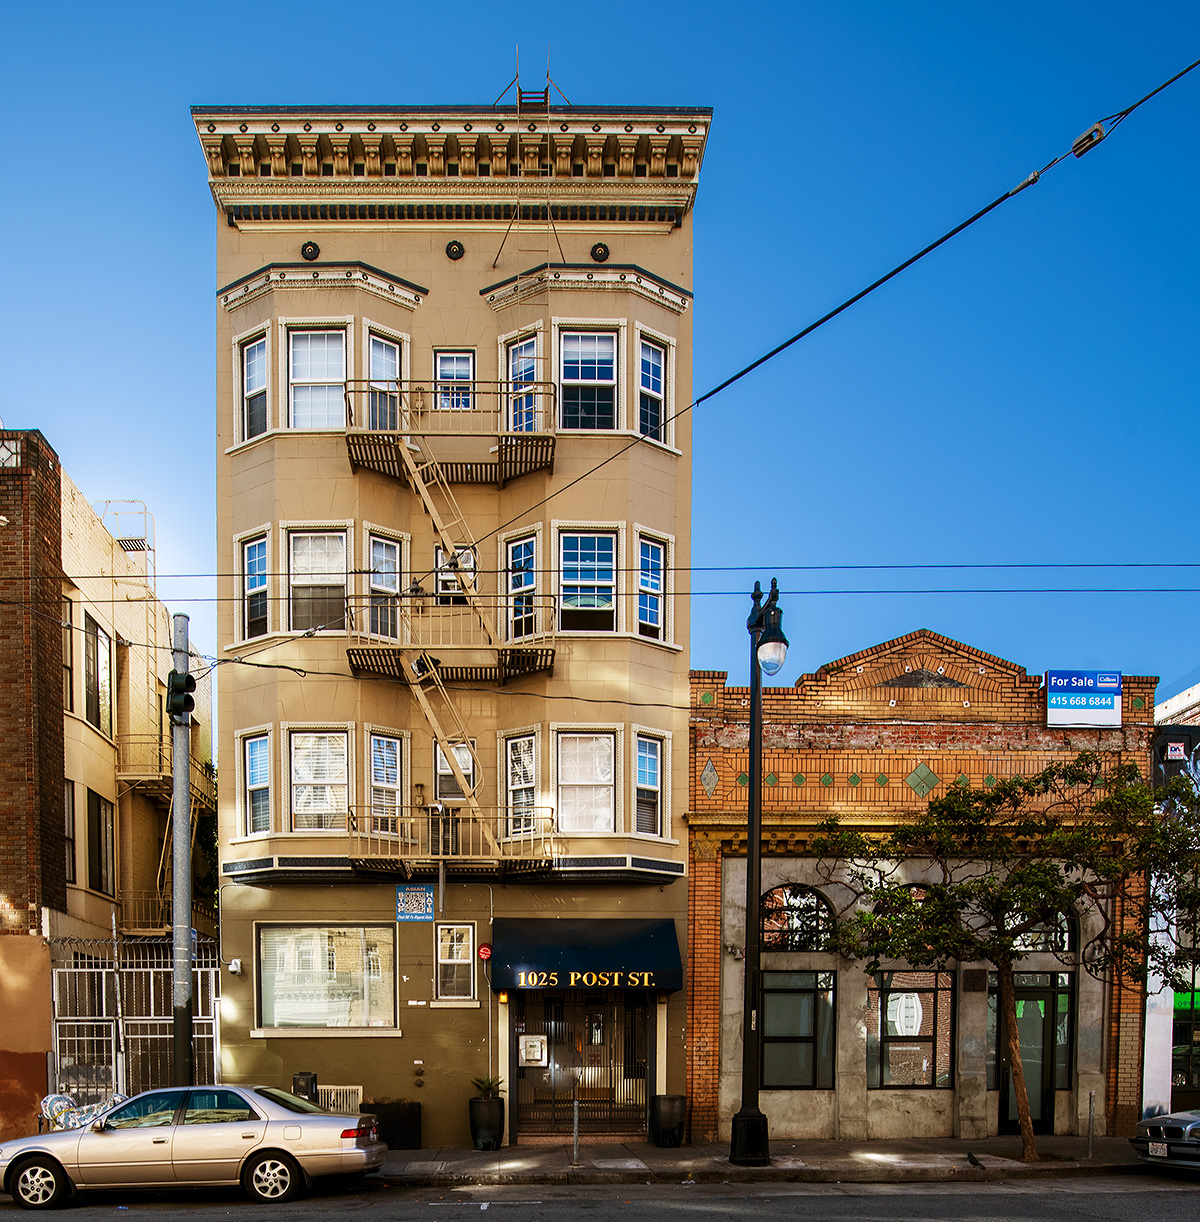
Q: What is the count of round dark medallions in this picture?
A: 3